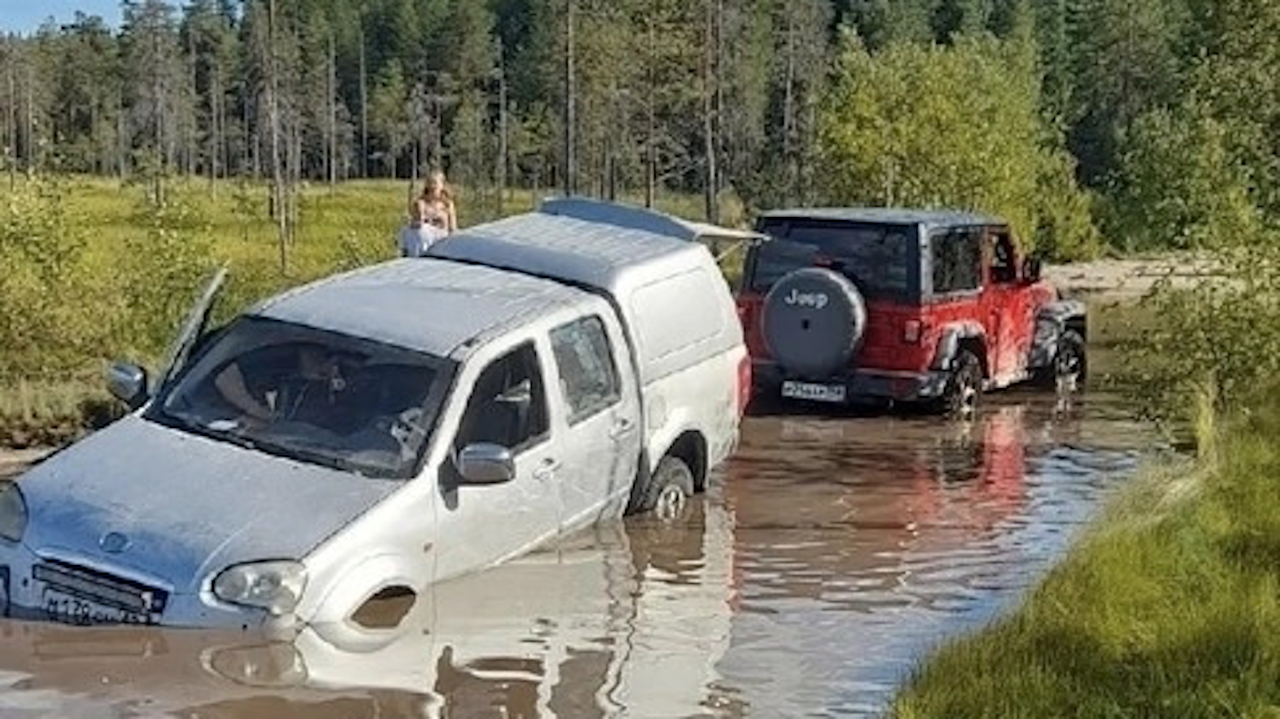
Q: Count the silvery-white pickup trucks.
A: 1